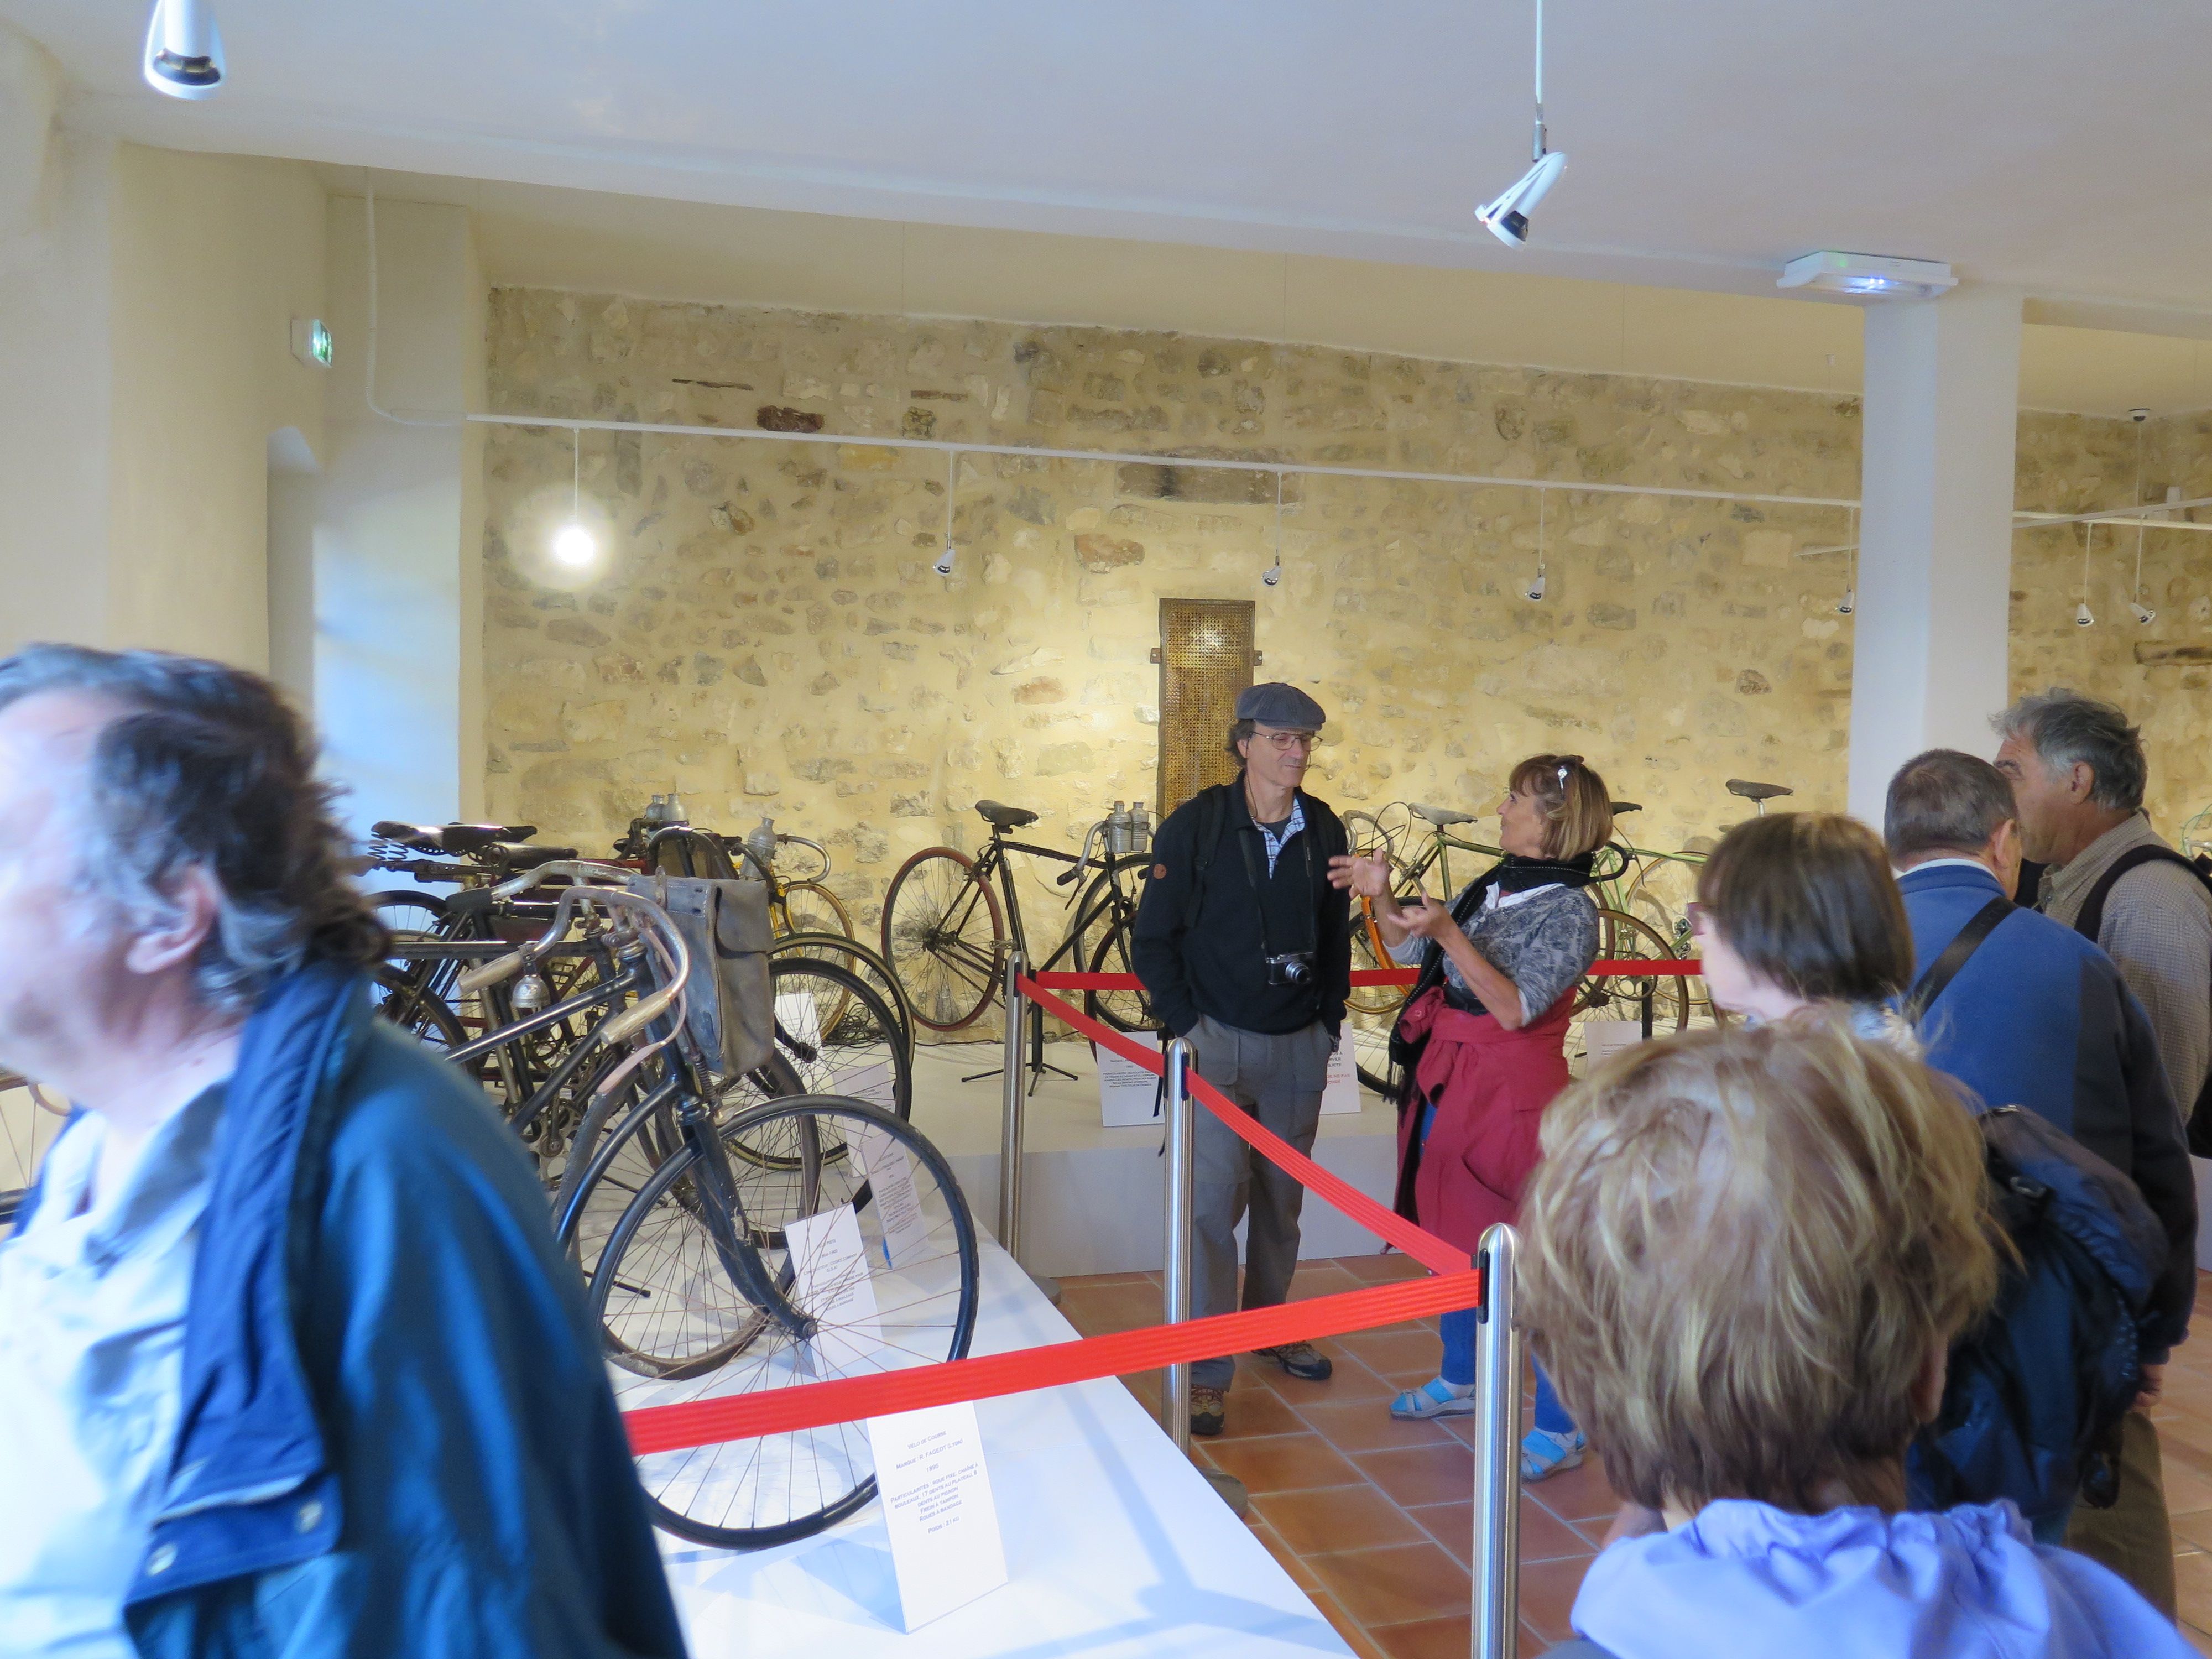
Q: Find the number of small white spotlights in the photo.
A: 9